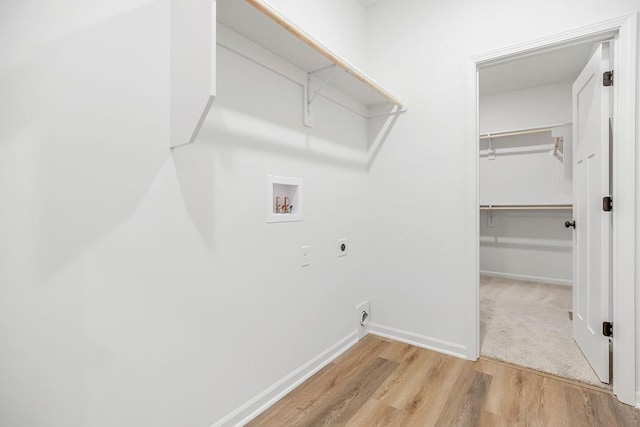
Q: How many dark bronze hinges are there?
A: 3